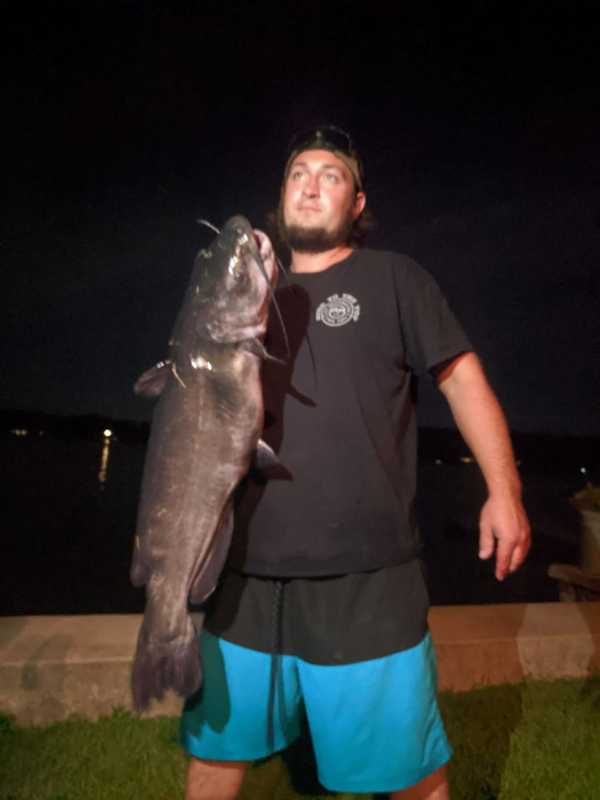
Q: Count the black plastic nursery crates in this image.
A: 0